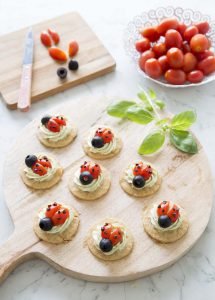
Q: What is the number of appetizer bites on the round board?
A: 8